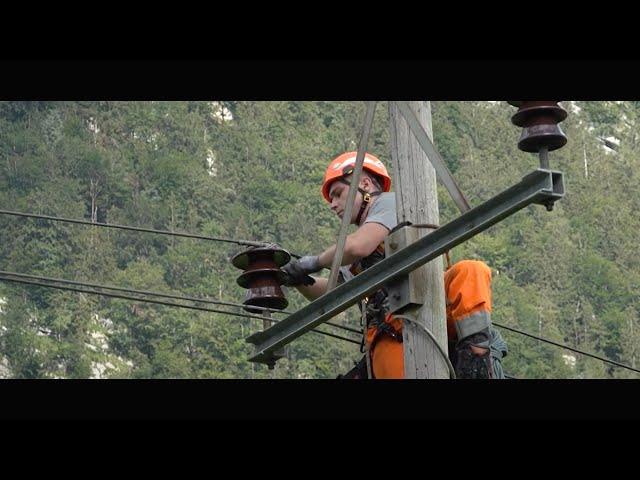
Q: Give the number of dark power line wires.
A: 3